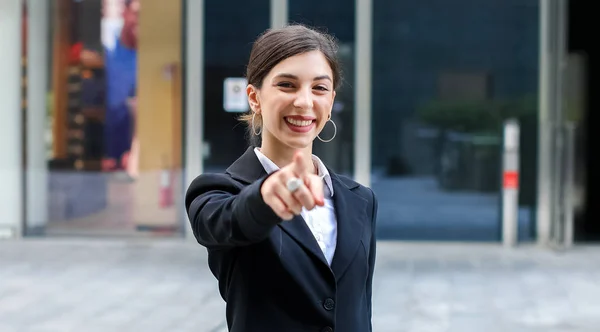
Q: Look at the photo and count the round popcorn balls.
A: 0